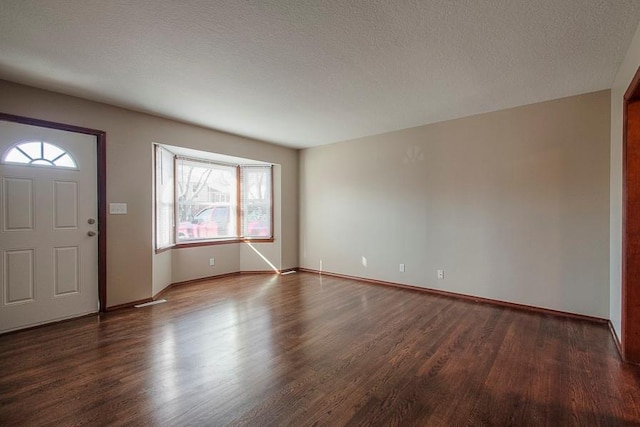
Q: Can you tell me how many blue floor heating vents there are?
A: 0